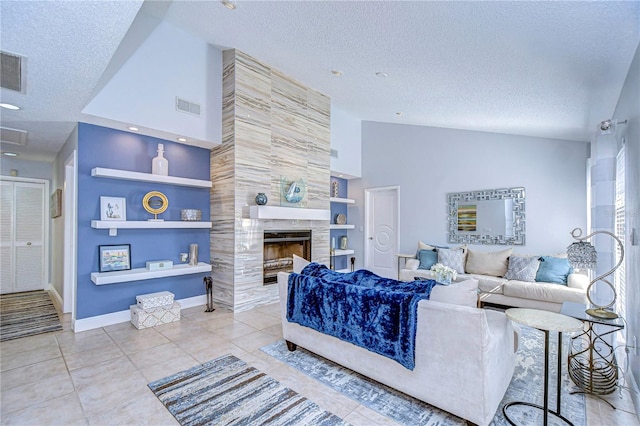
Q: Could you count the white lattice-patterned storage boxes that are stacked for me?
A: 2